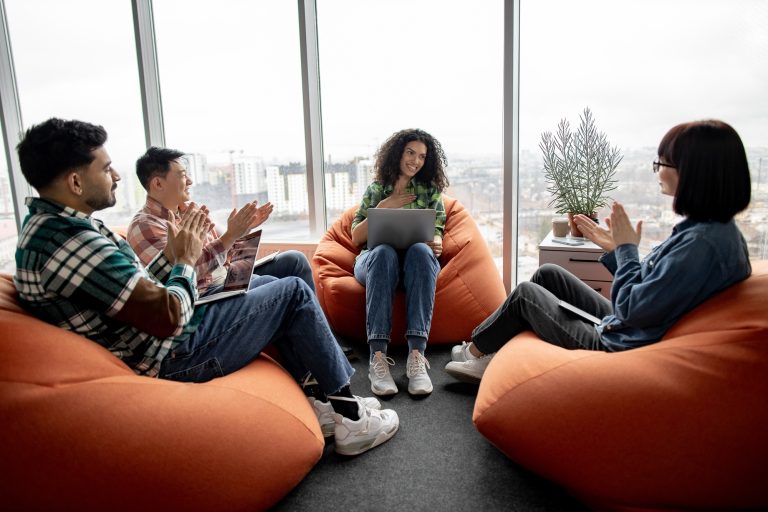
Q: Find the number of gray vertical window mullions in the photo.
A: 4